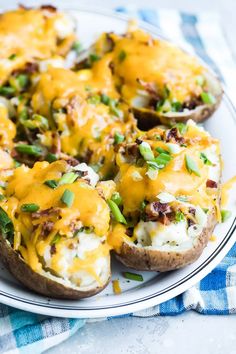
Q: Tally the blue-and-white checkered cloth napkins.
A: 1